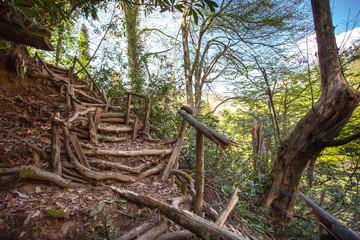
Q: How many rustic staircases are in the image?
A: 1